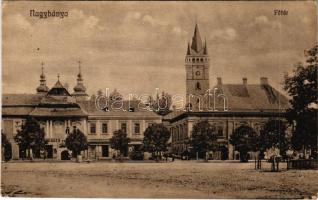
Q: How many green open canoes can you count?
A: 0